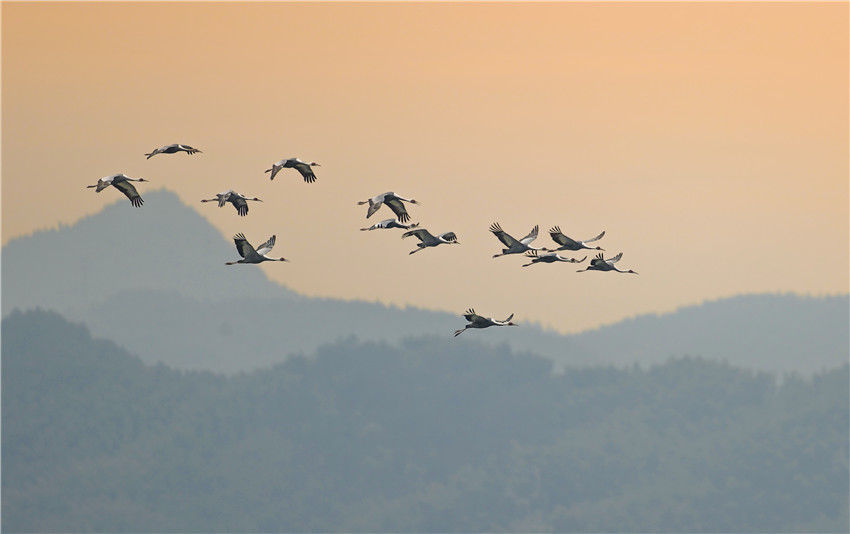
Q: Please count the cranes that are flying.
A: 13